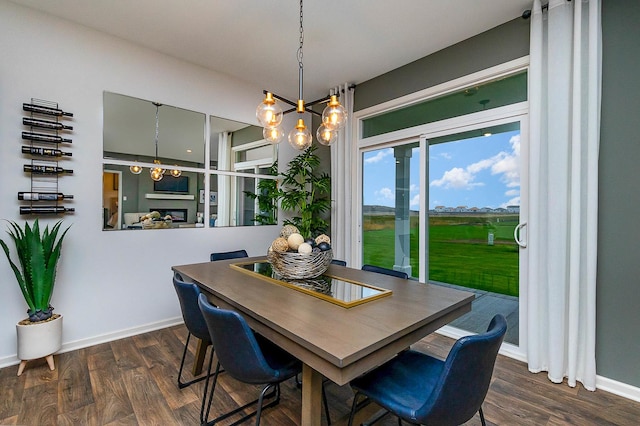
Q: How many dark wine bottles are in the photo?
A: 7